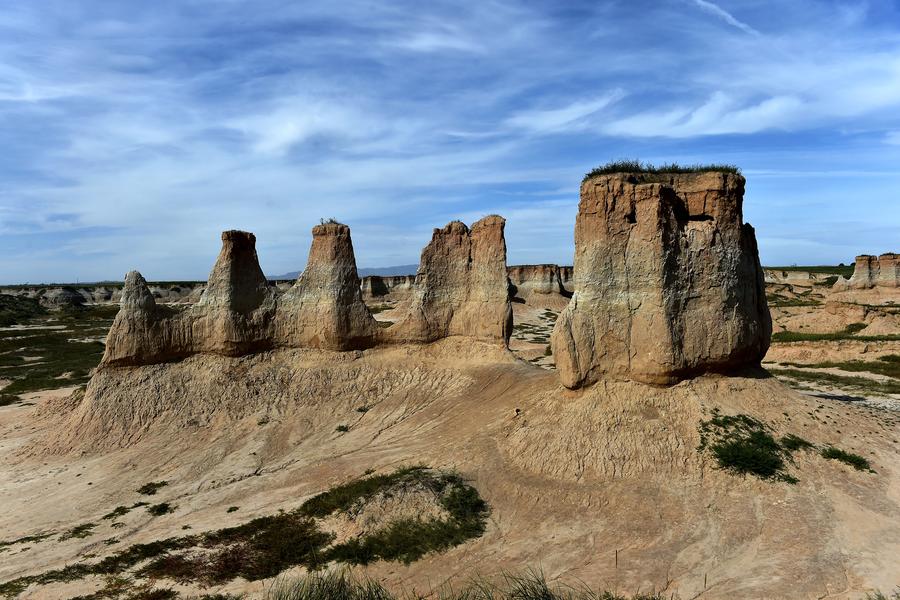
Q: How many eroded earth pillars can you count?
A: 5